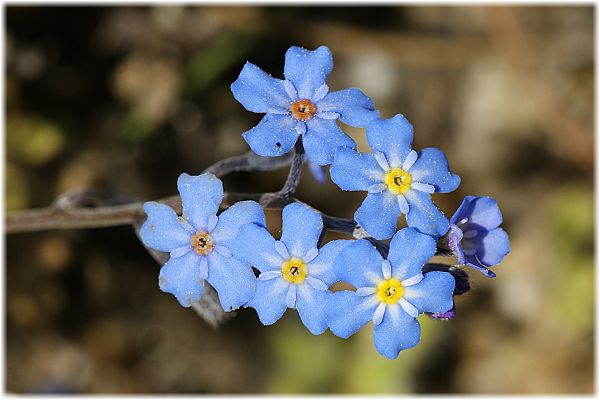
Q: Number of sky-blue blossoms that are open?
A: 5